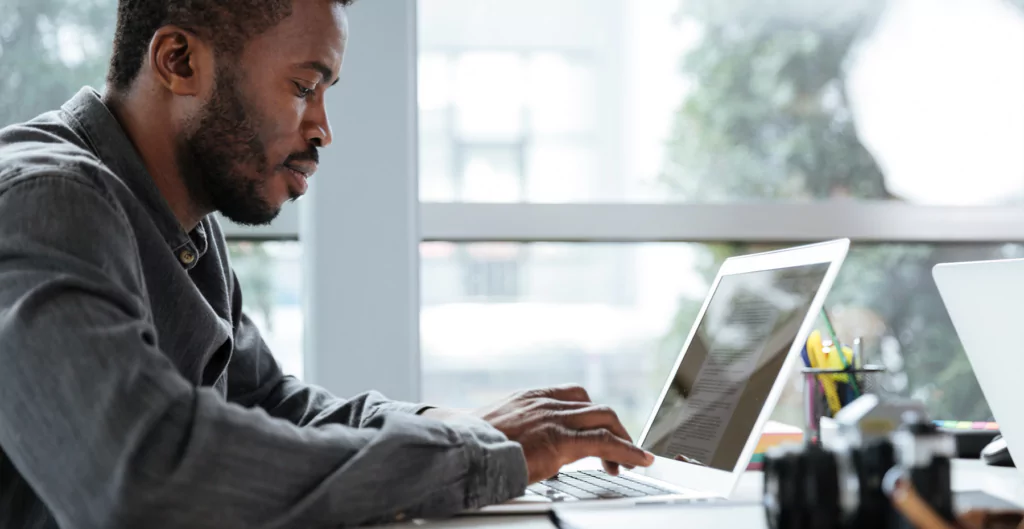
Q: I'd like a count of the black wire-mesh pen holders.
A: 1